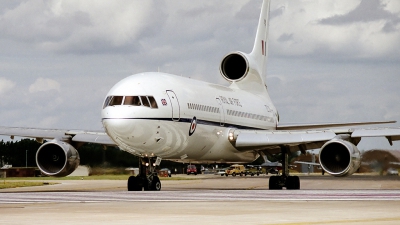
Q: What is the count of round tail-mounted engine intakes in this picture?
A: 1